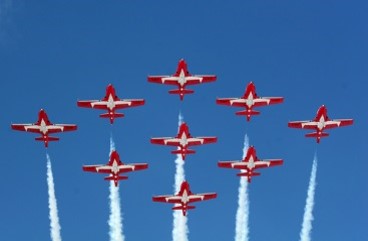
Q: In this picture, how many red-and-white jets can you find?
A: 9